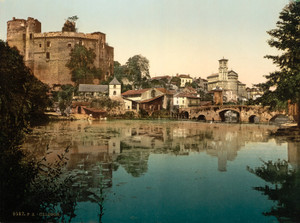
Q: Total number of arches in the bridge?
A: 5